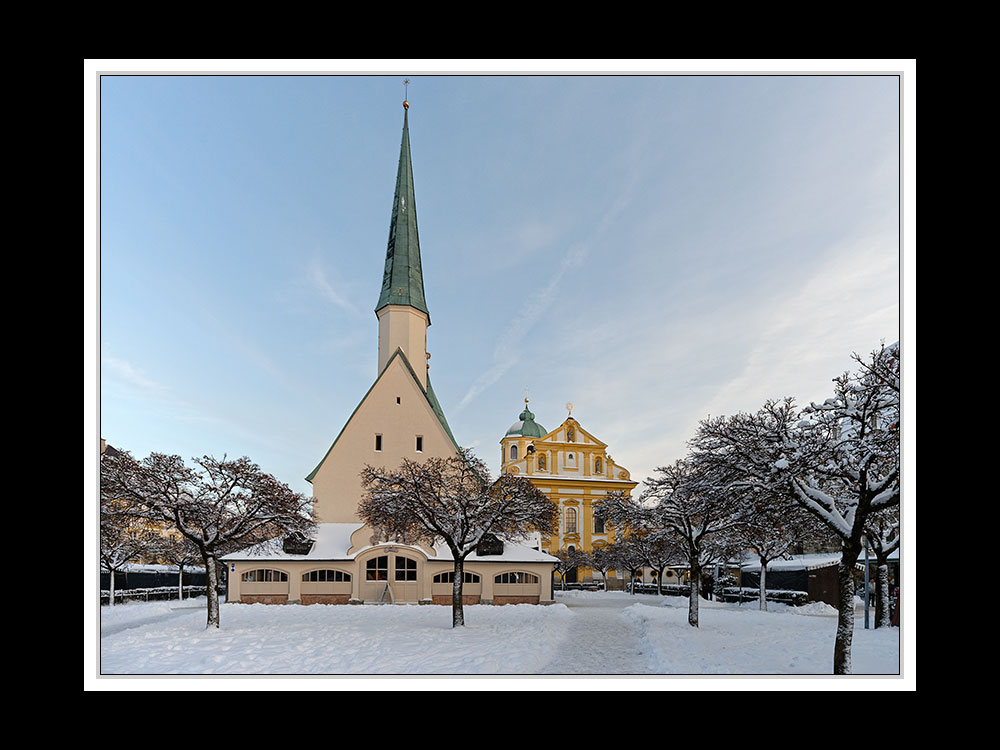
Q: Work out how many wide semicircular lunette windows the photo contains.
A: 4